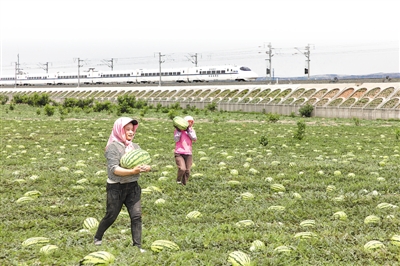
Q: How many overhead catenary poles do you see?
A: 8